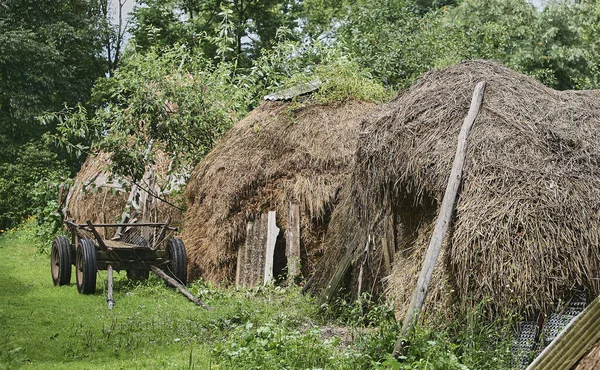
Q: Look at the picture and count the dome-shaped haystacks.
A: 3